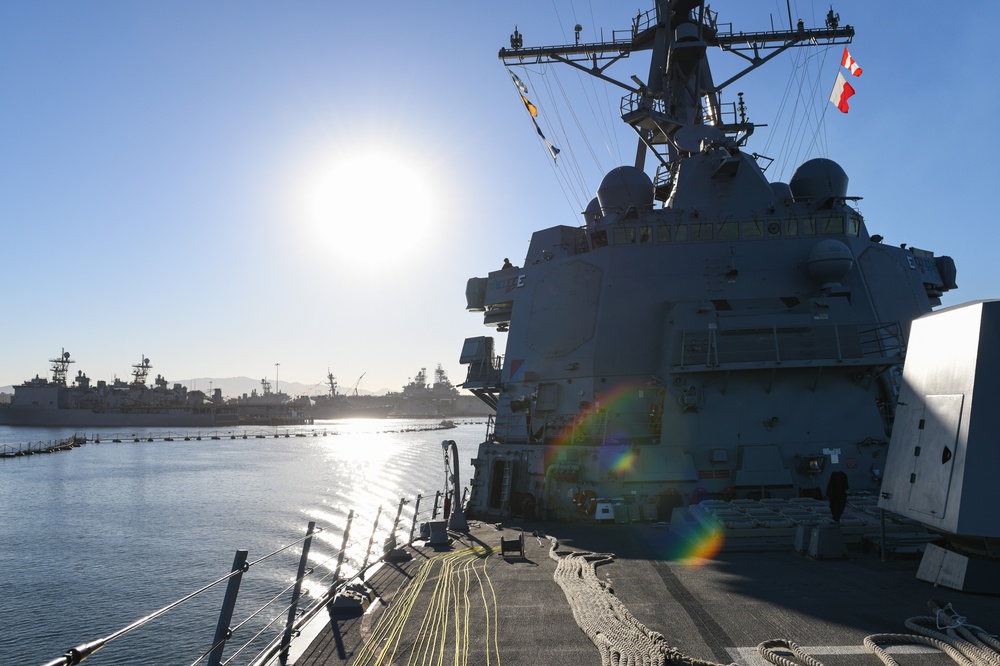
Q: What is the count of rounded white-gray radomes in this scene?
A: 5